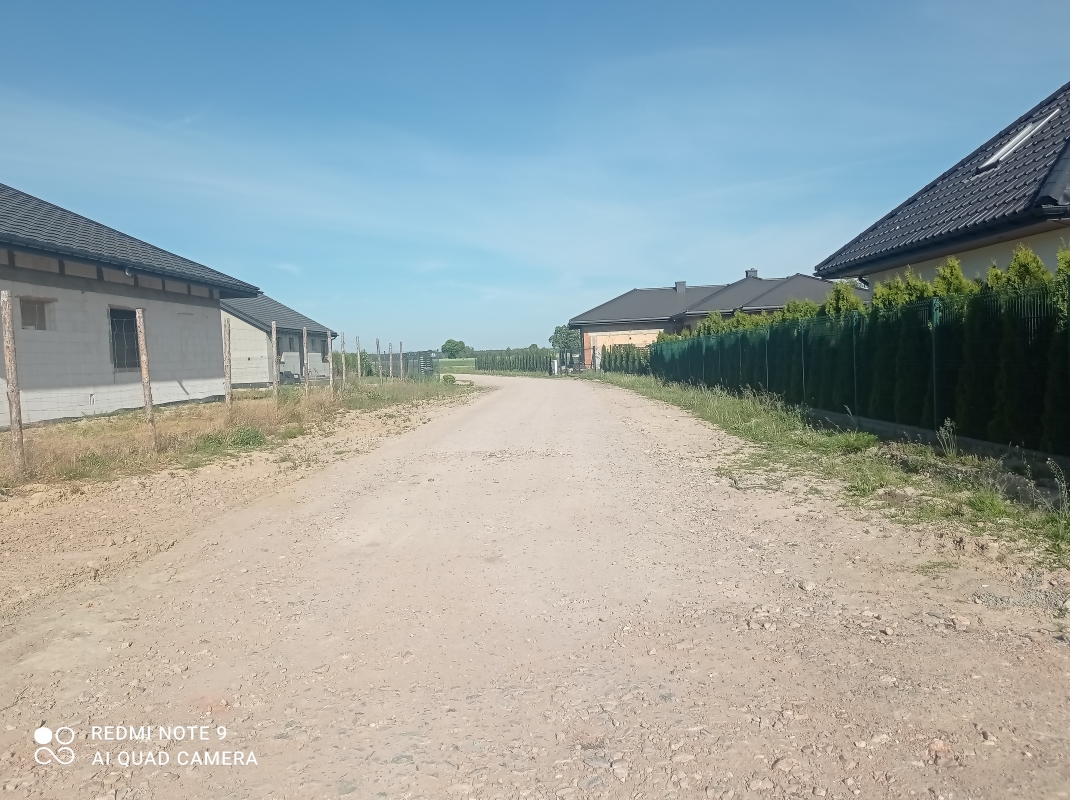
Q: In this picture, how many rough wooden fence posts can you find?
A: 11